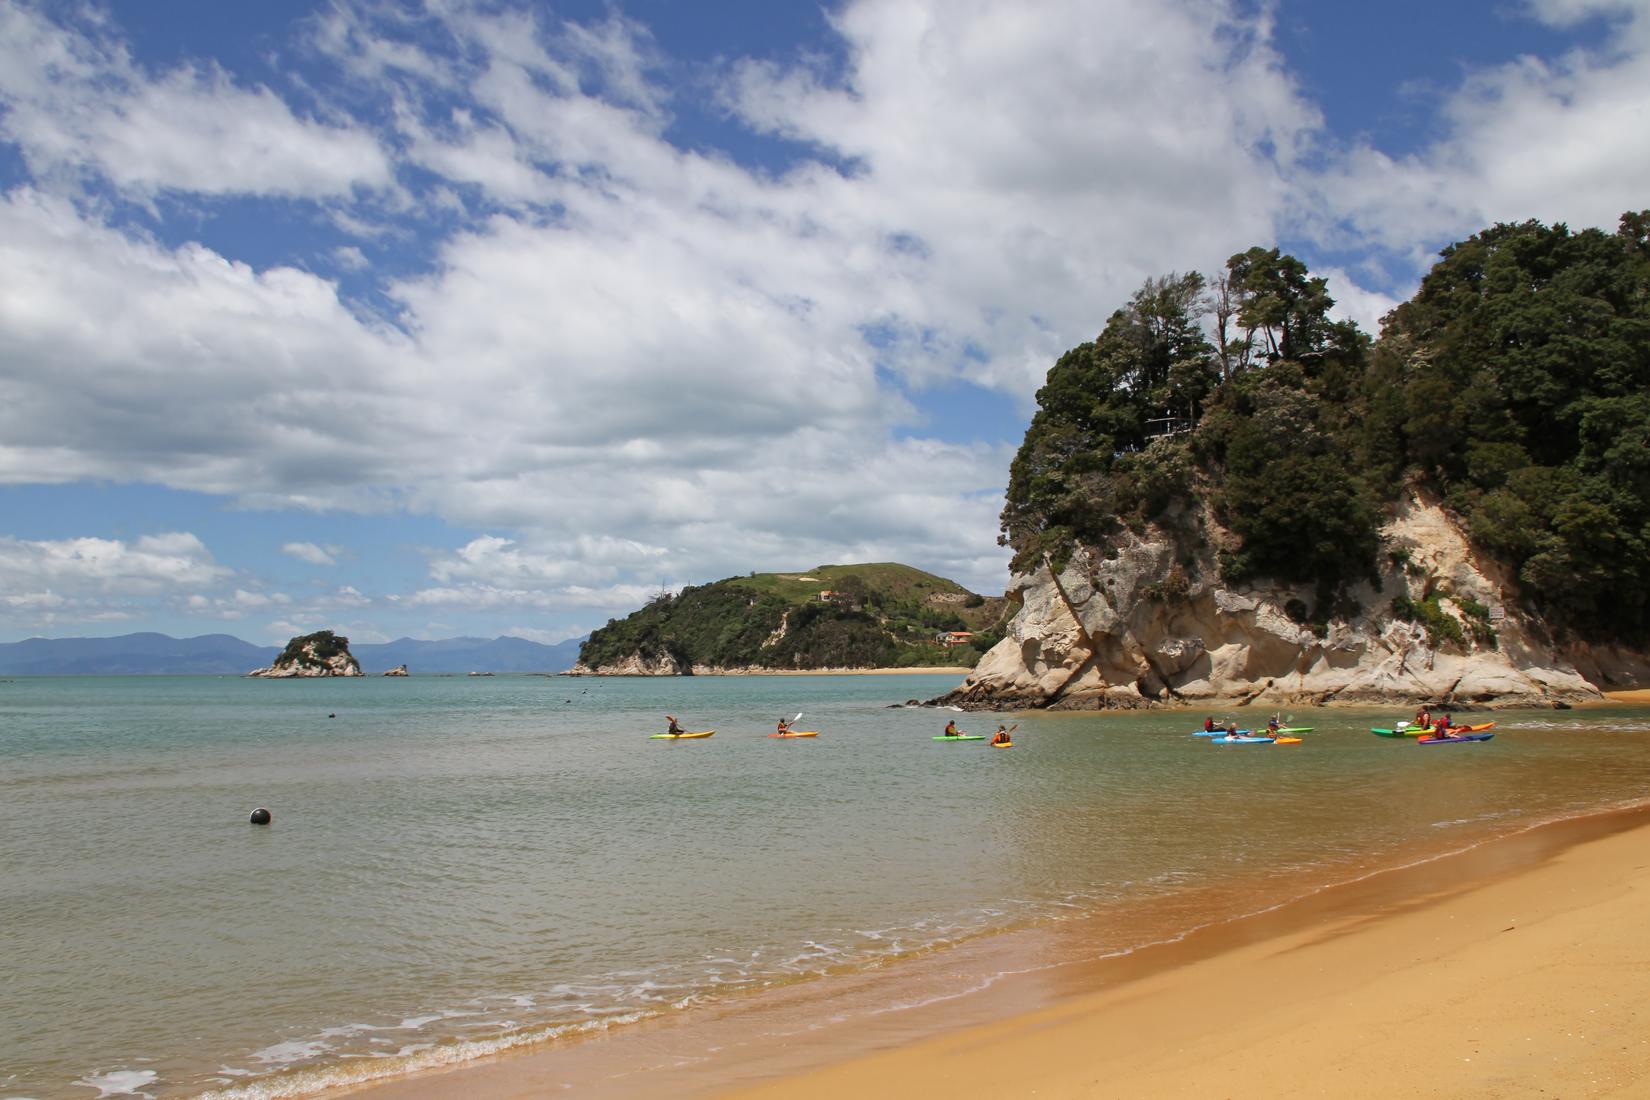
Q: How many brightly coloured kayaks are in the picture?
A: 11